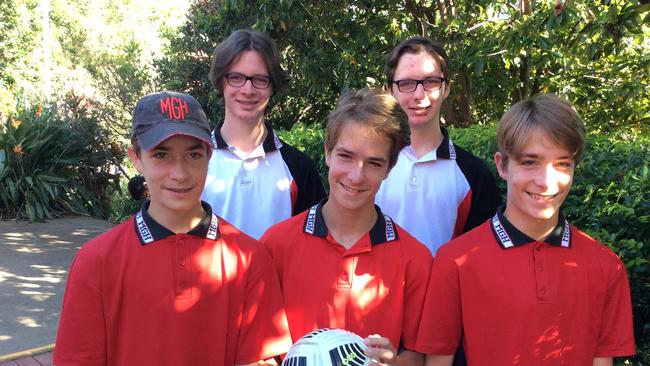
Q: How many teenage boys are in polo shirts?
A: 5